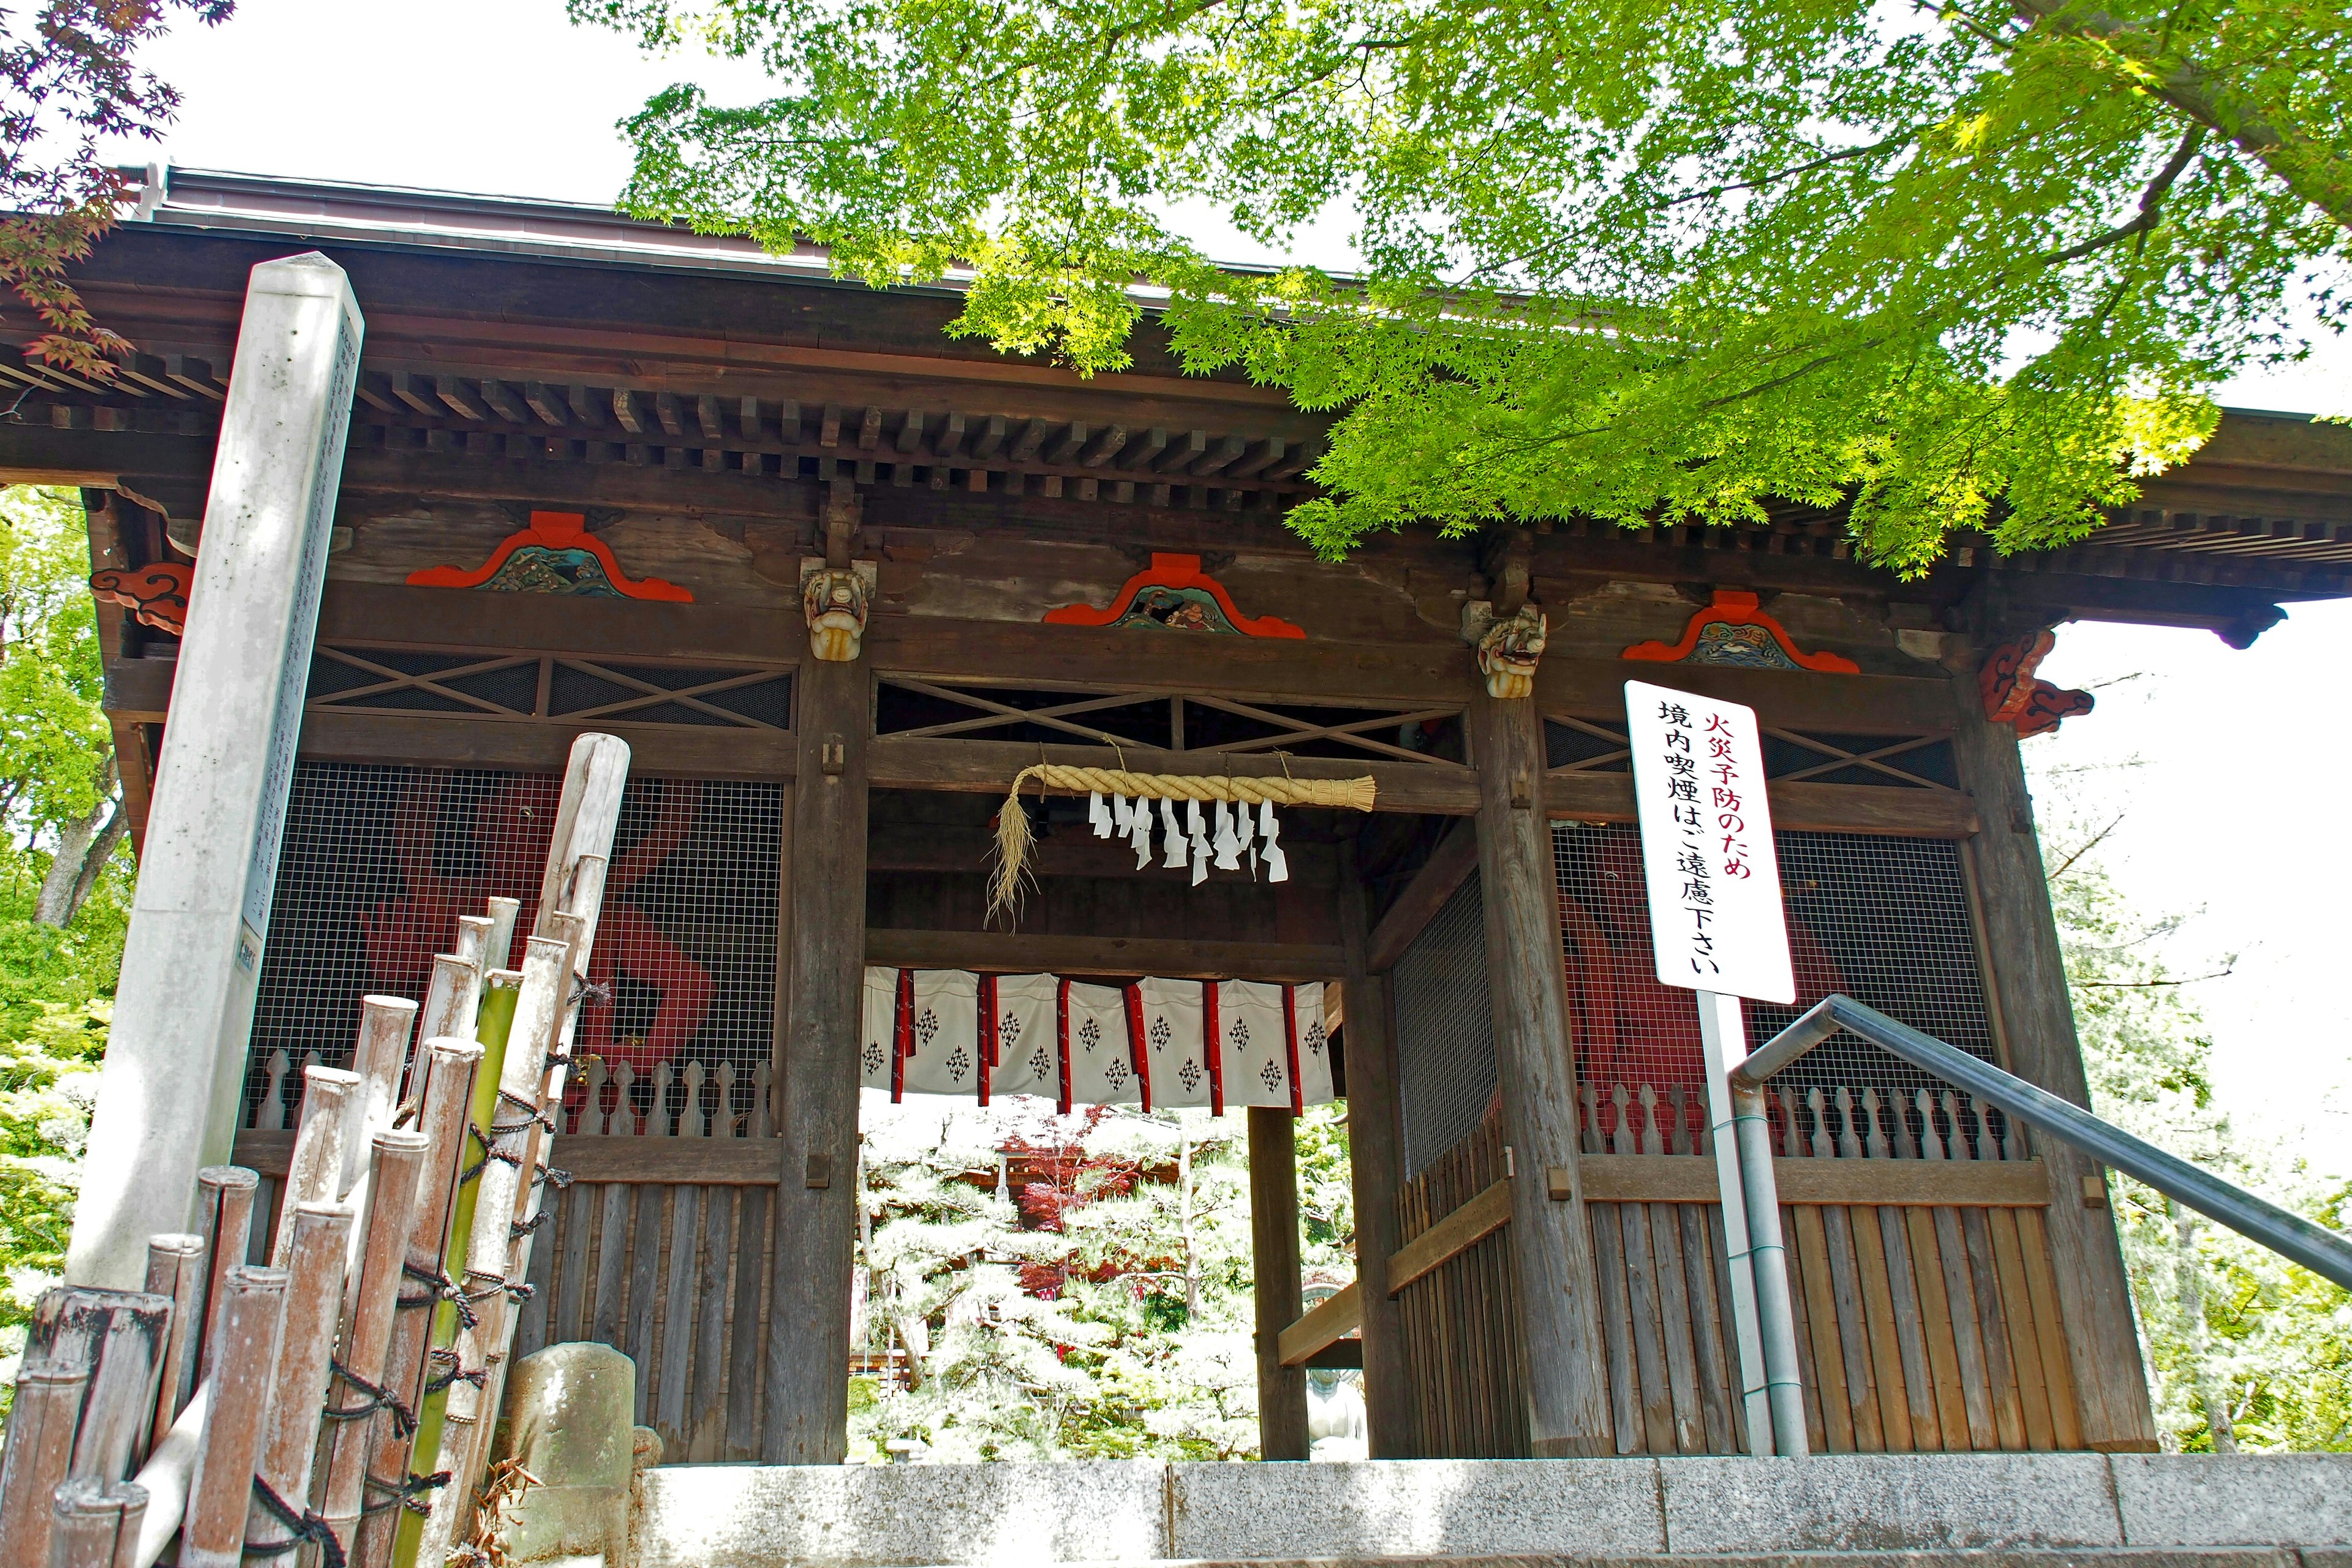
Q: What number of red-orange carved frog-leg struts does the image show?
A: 3